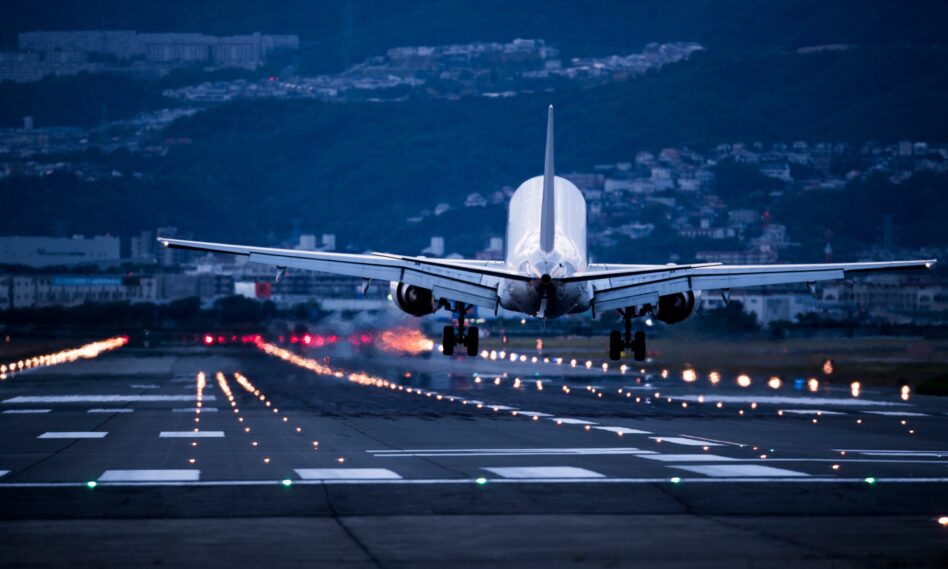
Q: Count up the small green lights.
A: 5